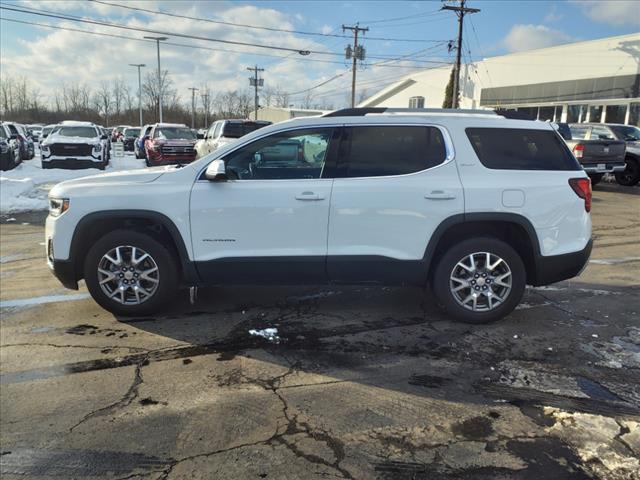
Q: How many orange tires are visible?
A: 0